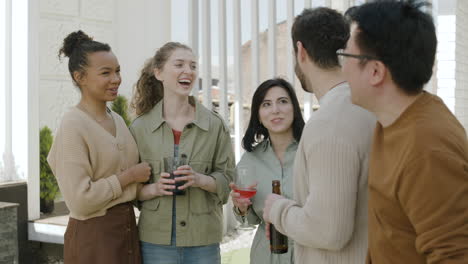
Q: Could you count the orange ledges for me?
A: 0